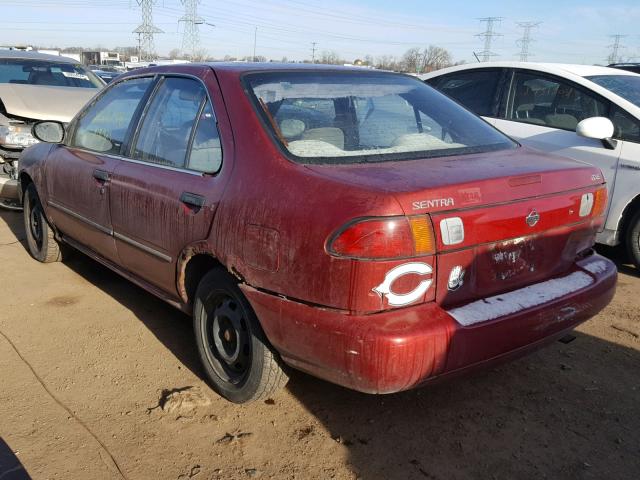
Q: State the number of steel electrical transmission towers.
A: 5